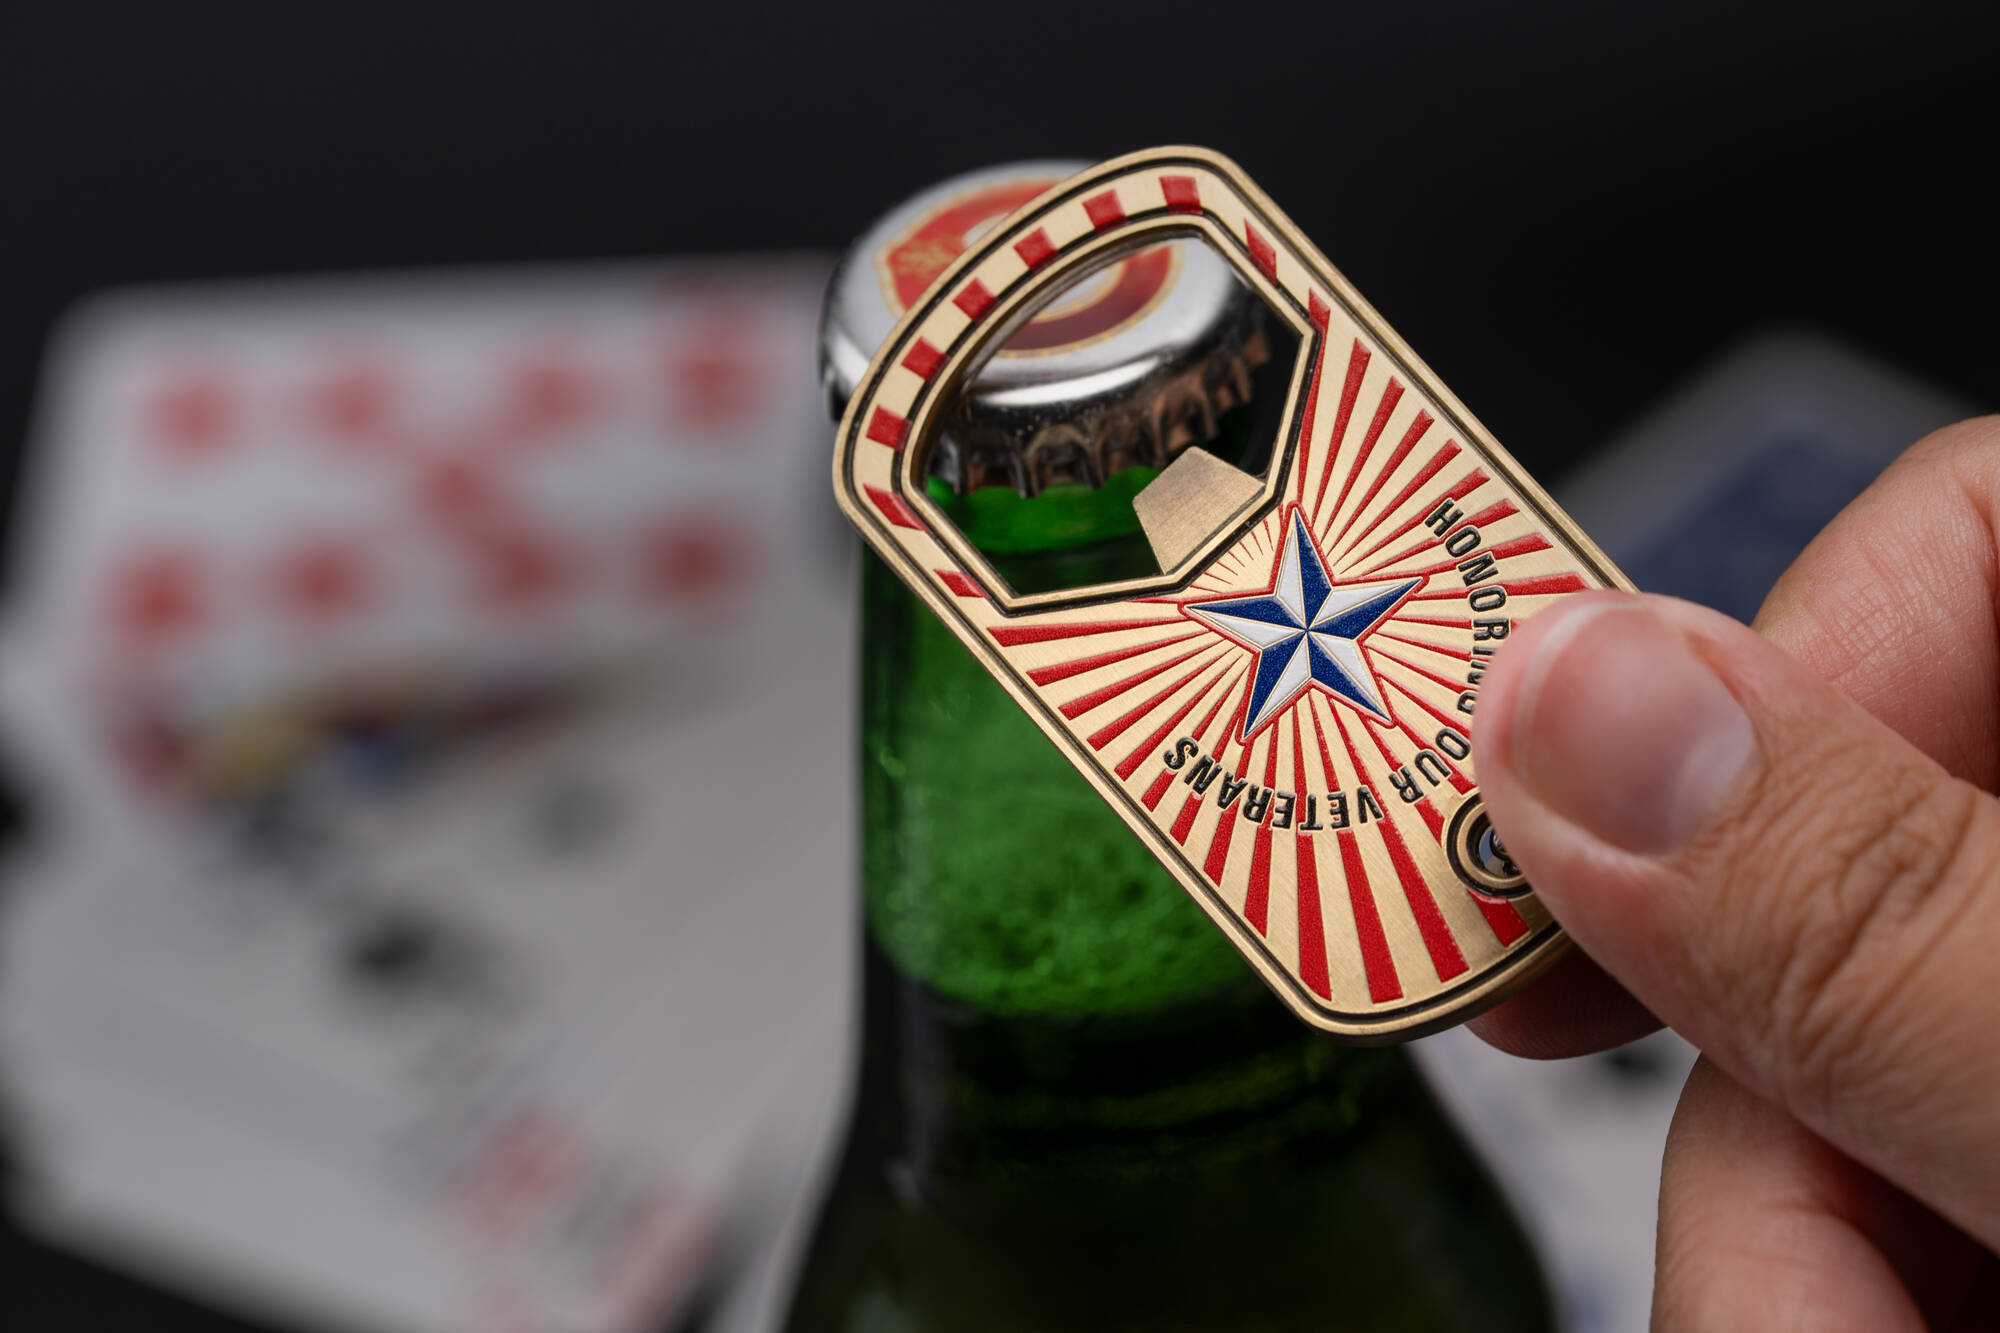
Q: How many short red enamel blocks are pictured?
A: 9